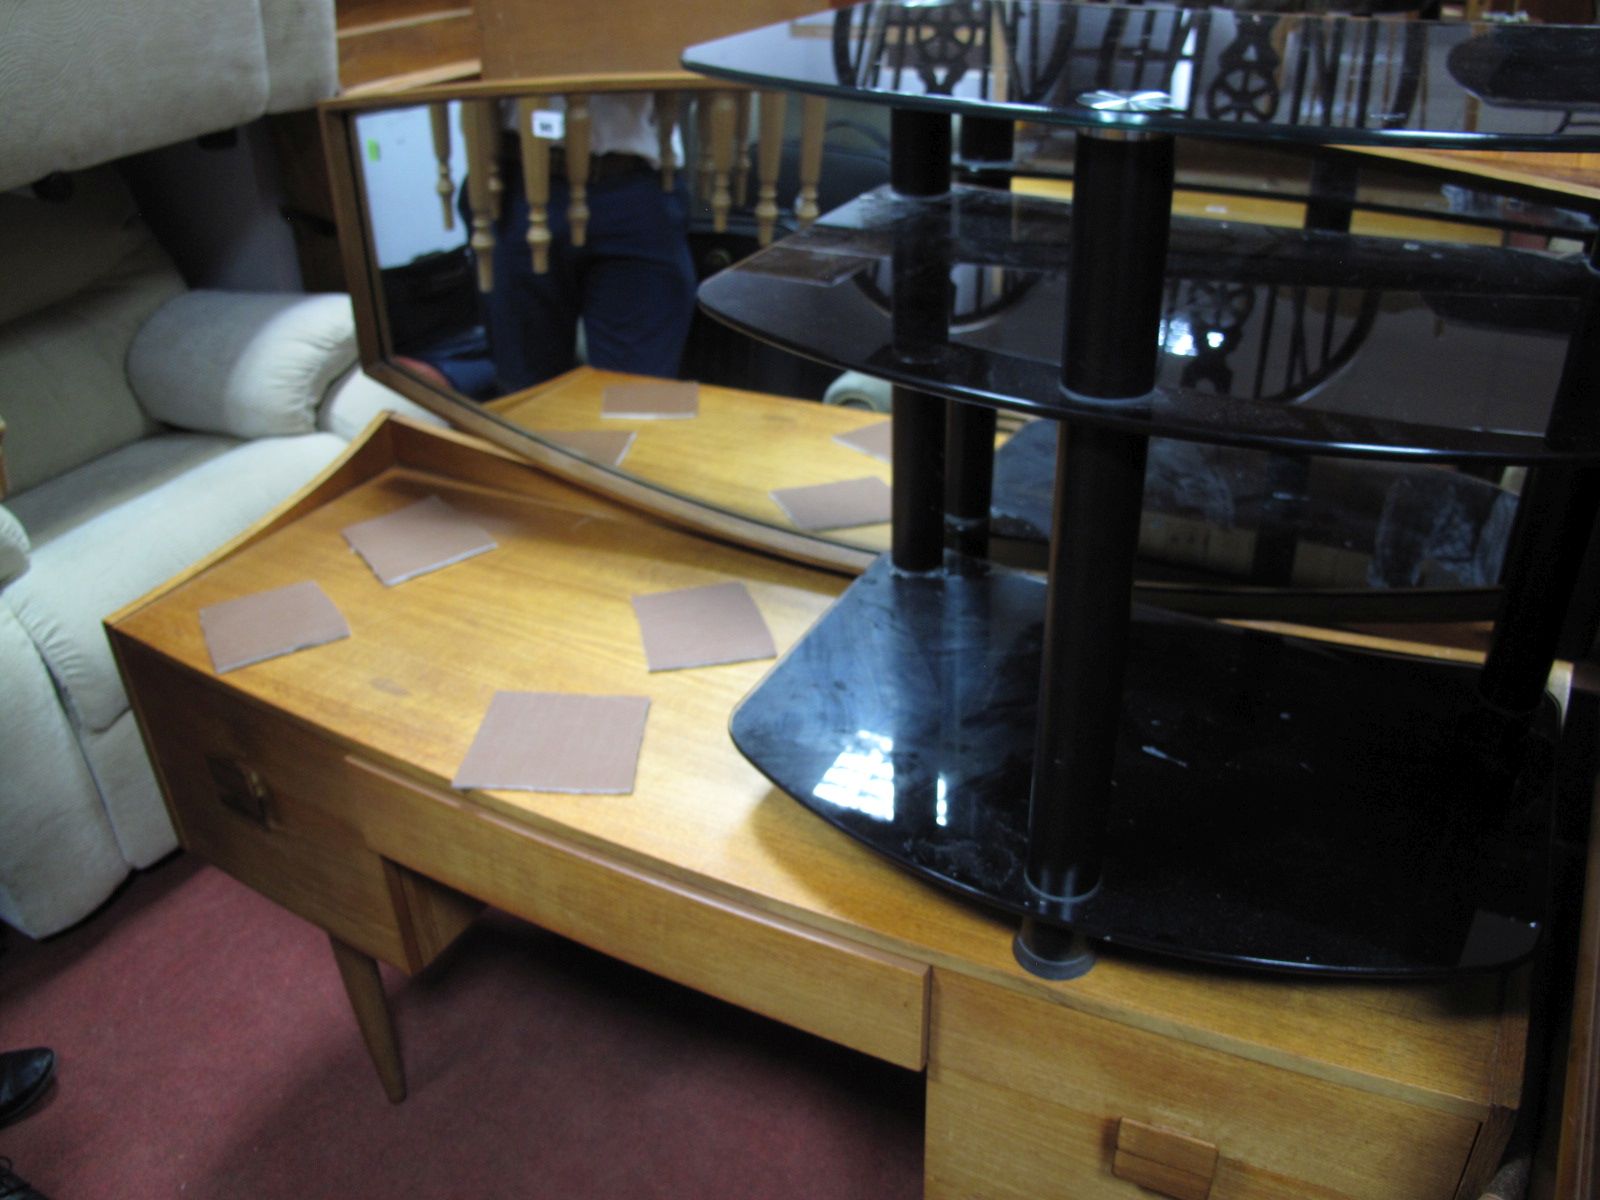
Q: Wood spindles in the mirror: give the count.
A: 11